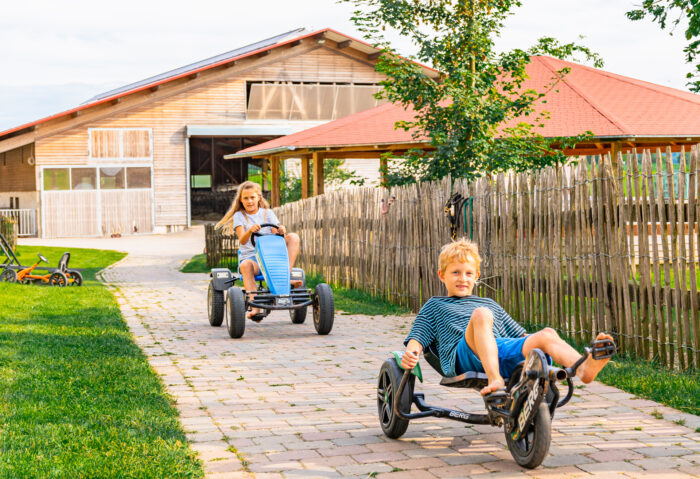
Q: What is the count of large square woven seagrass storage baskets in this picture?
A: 0